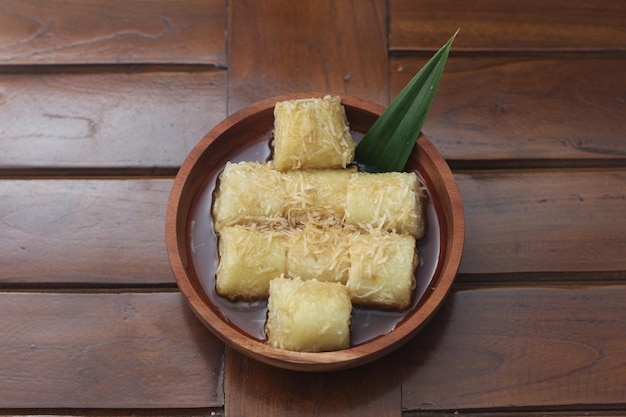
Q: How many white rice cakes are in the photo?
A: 8